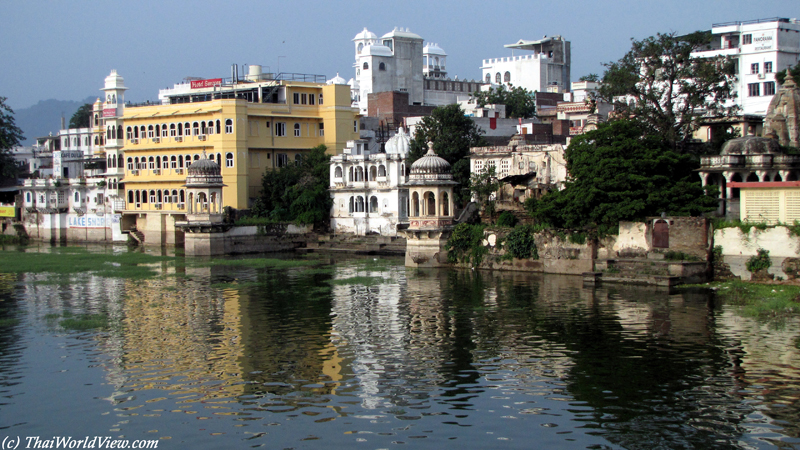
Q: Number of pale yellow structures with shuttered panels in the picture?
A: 1